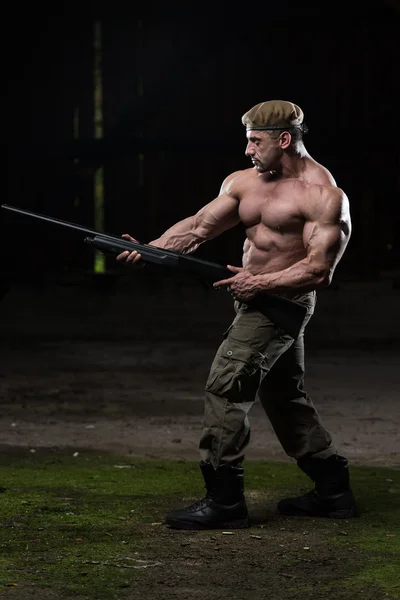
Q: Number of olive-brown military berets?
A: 1